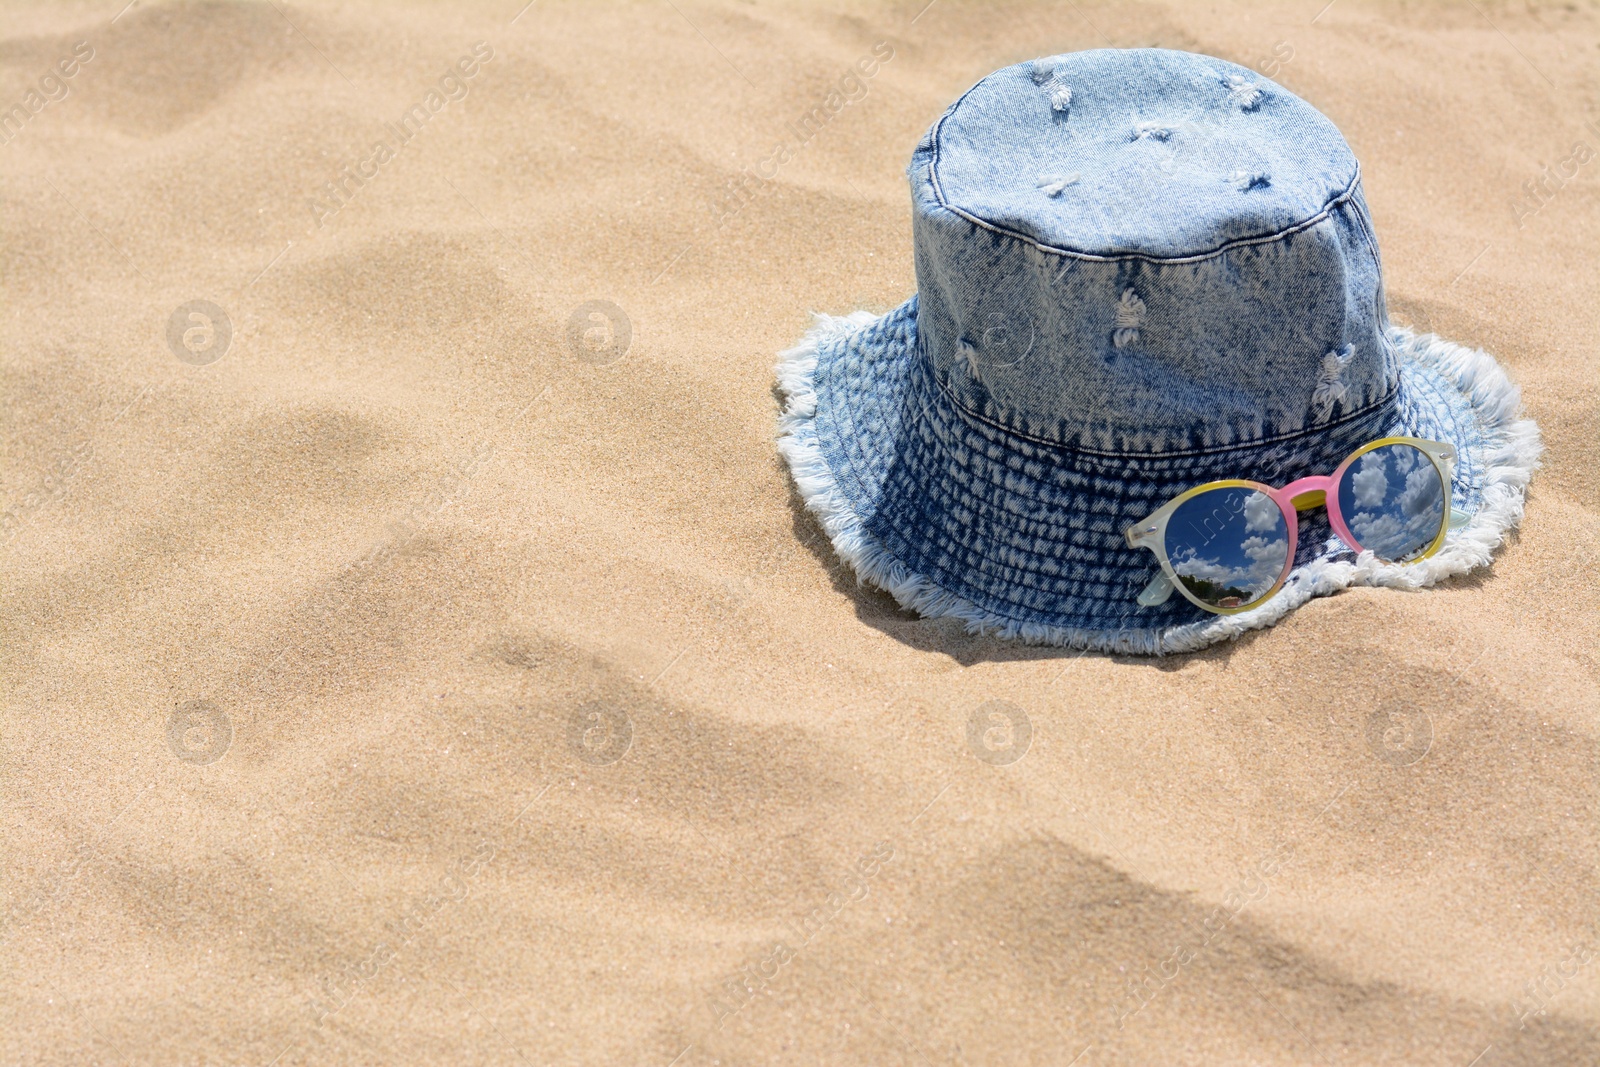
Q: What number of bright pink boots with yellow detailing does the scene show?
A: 0